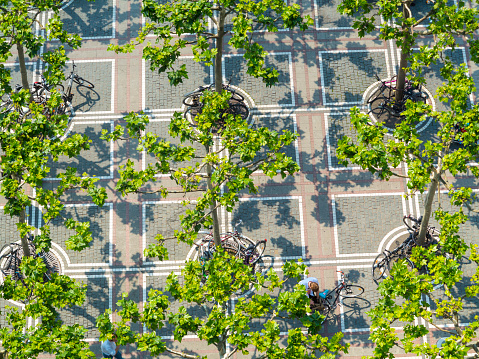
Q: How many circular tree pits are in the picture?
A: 6